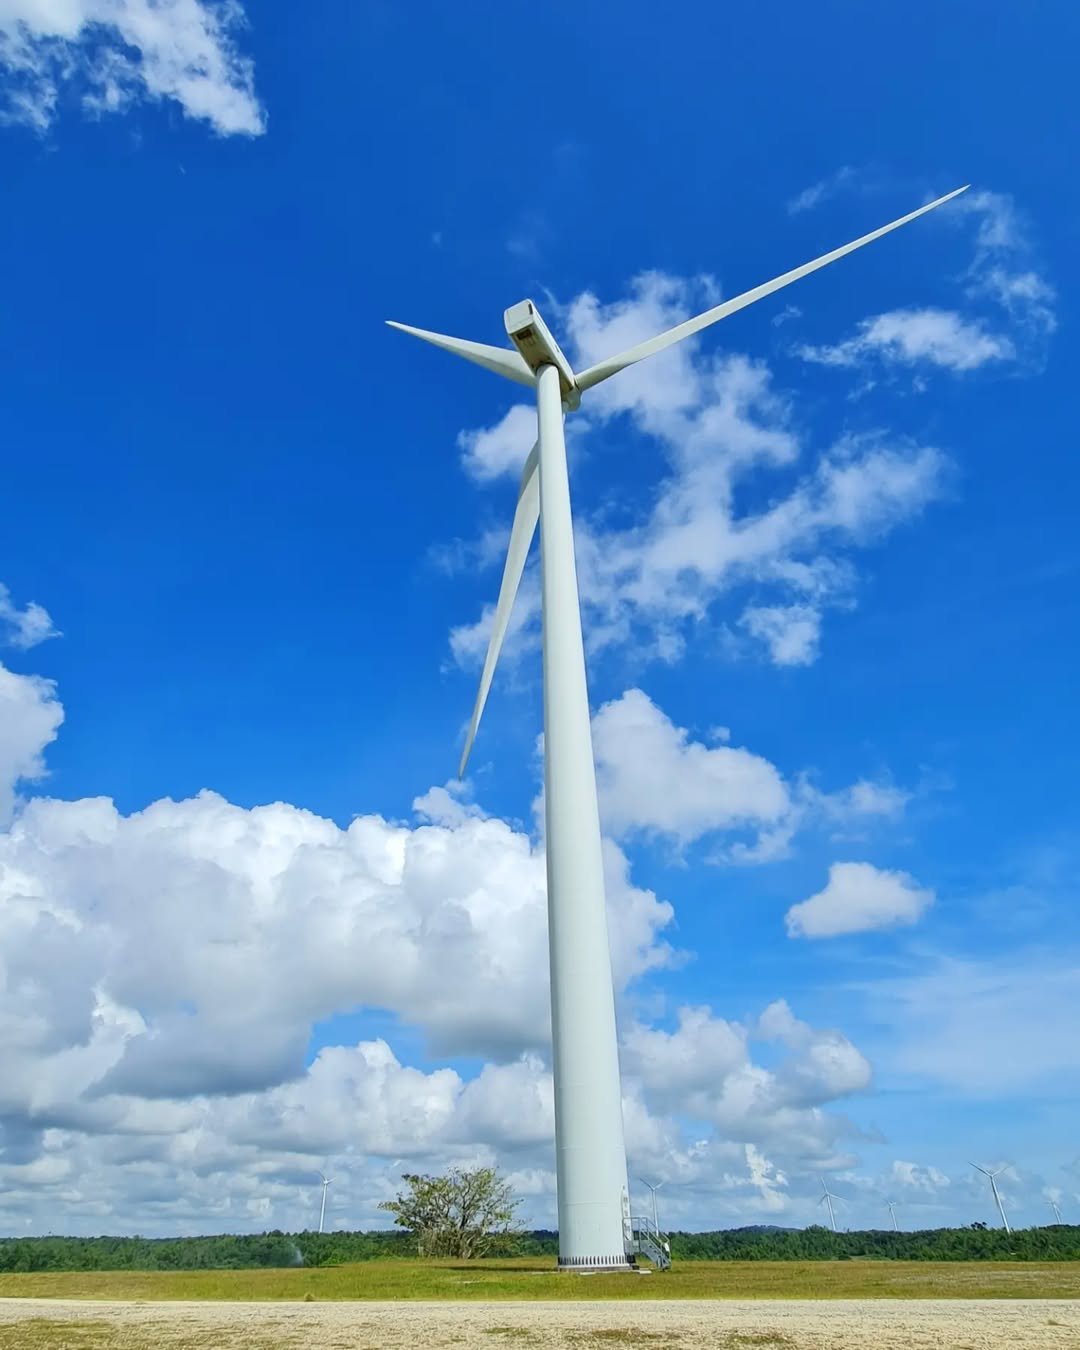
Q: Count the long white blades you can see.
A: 3